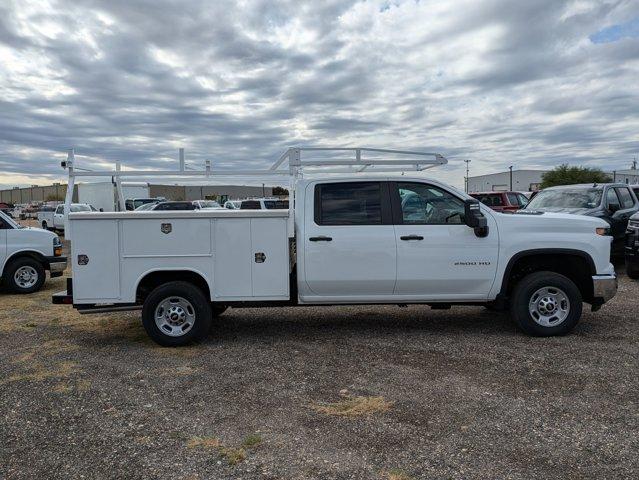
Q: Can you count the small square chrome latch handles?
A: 3